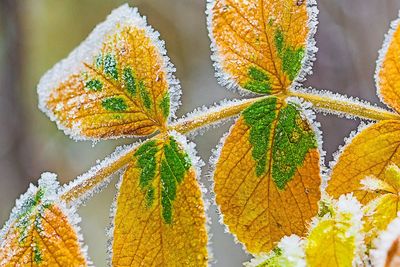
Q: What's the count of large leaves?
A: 7